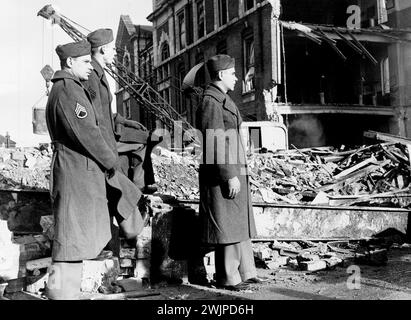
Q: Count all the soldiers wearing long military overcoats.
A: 3